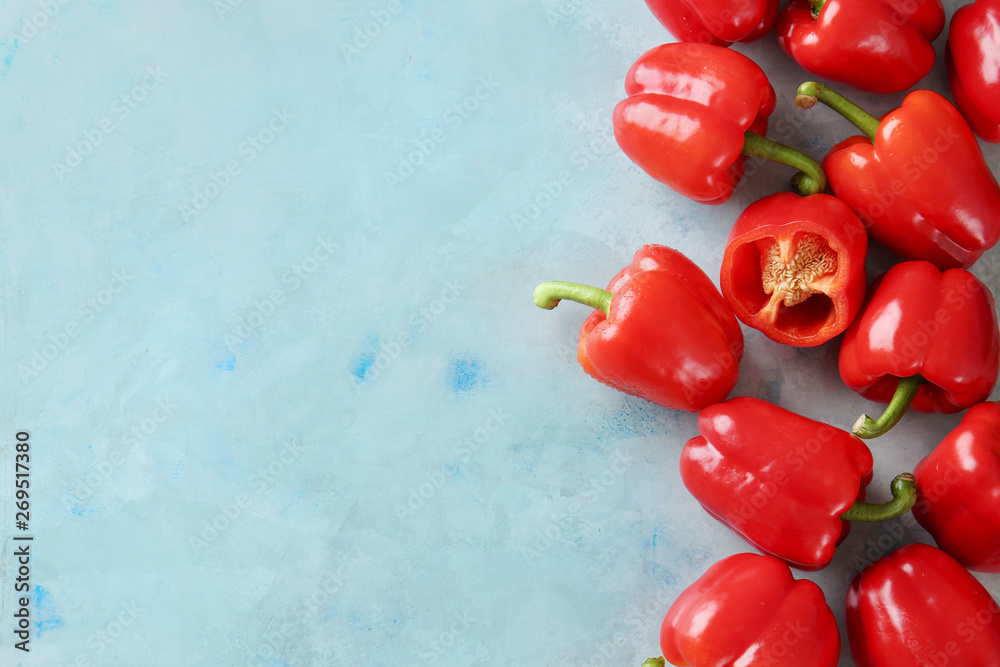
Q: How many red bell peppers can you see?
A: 12